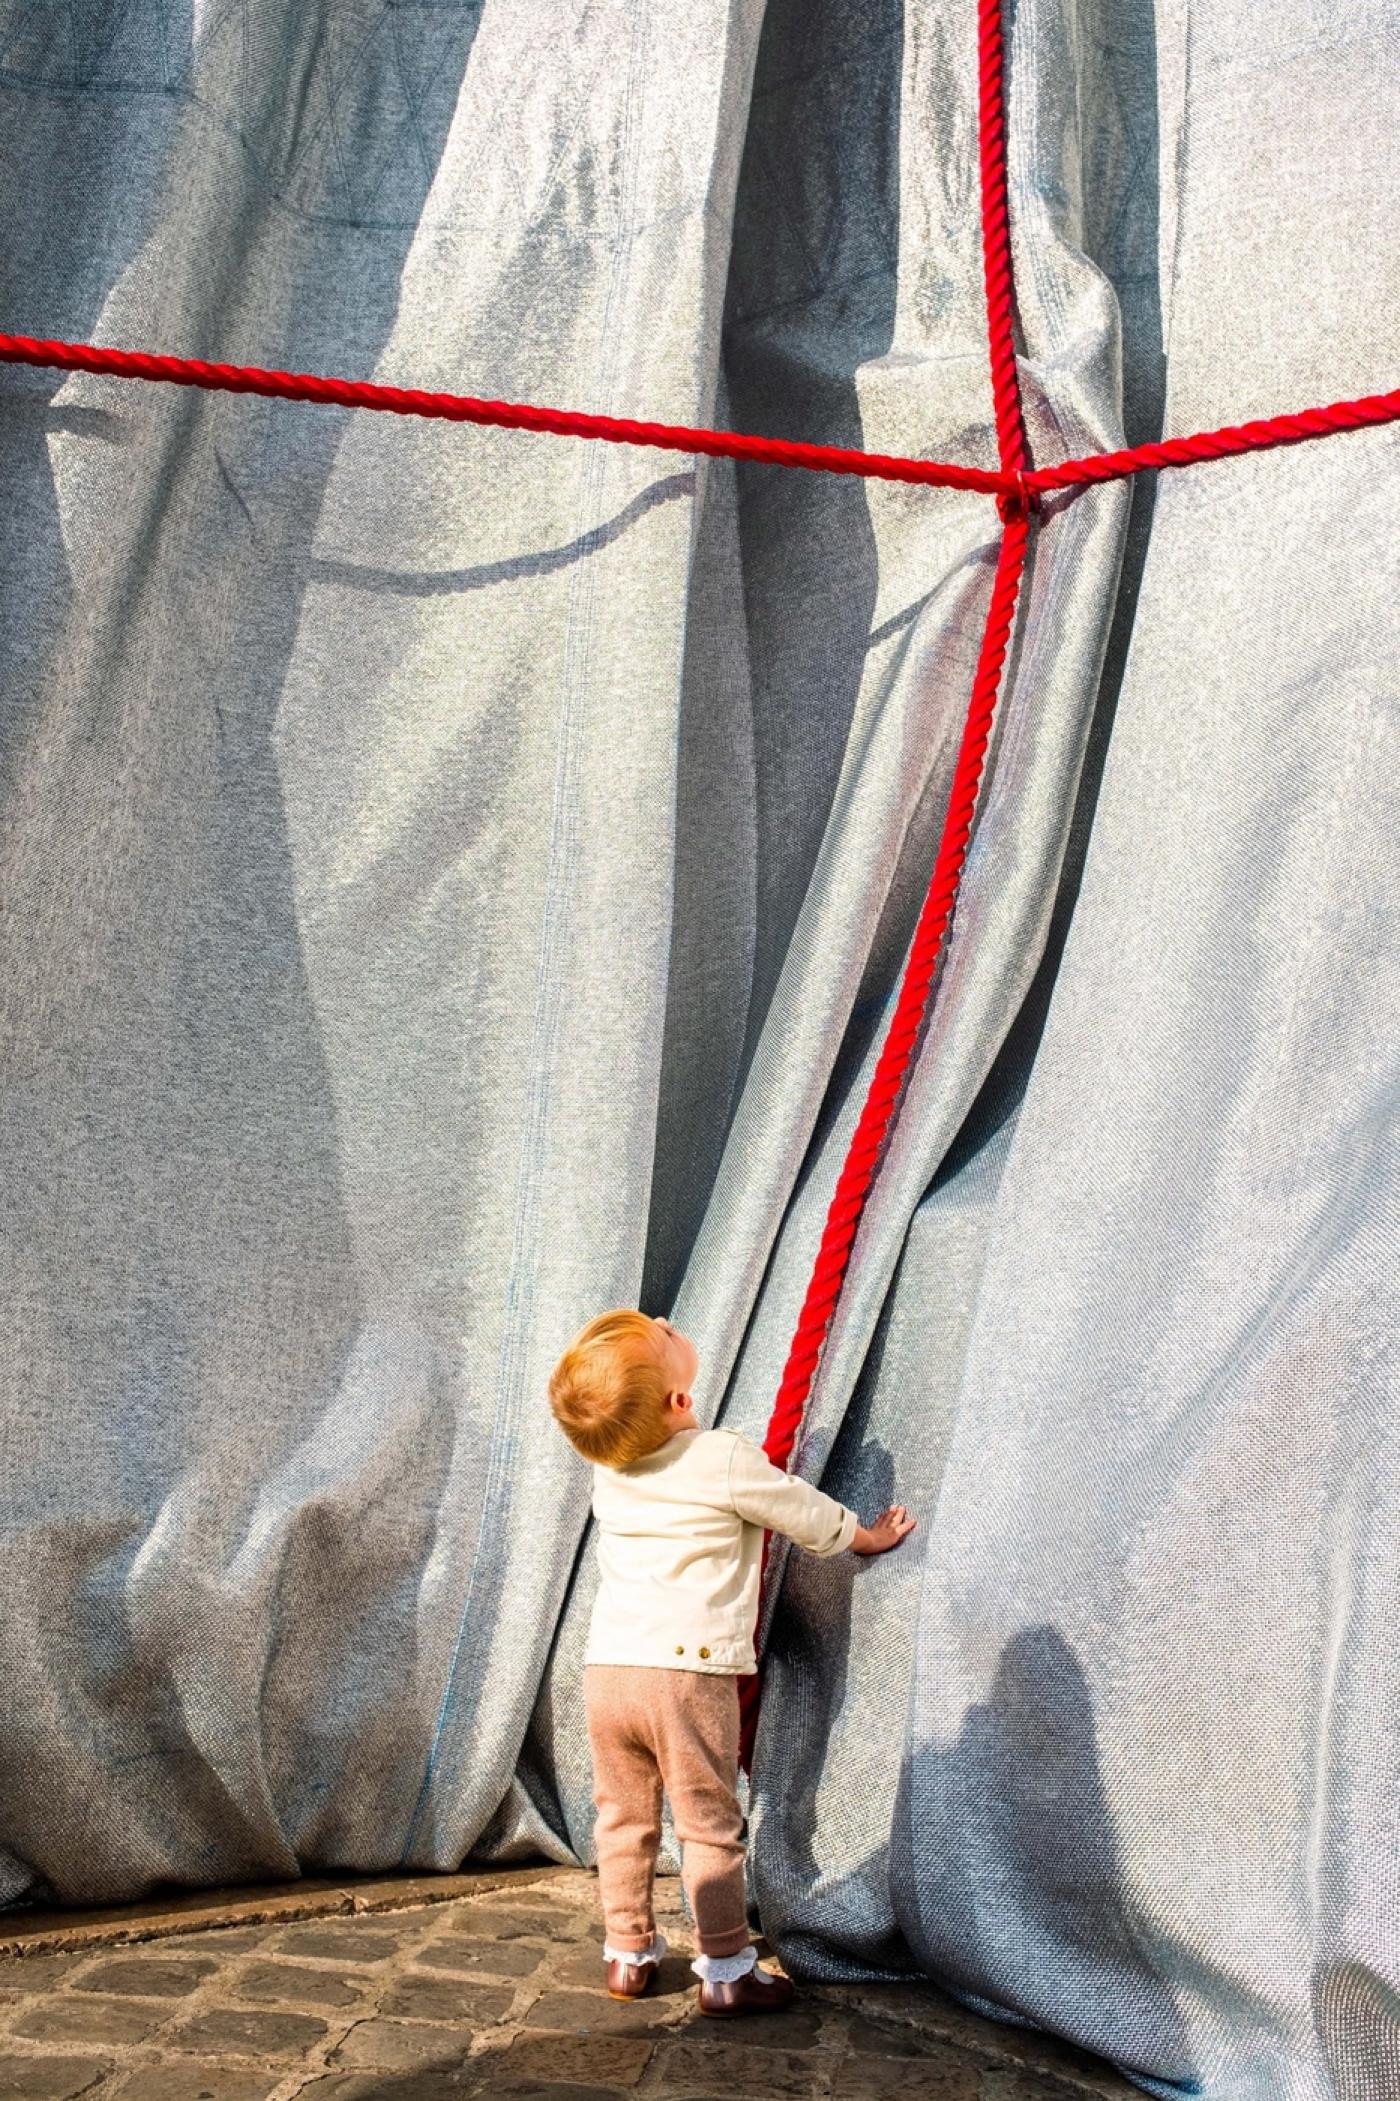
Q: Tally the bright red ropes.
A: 2